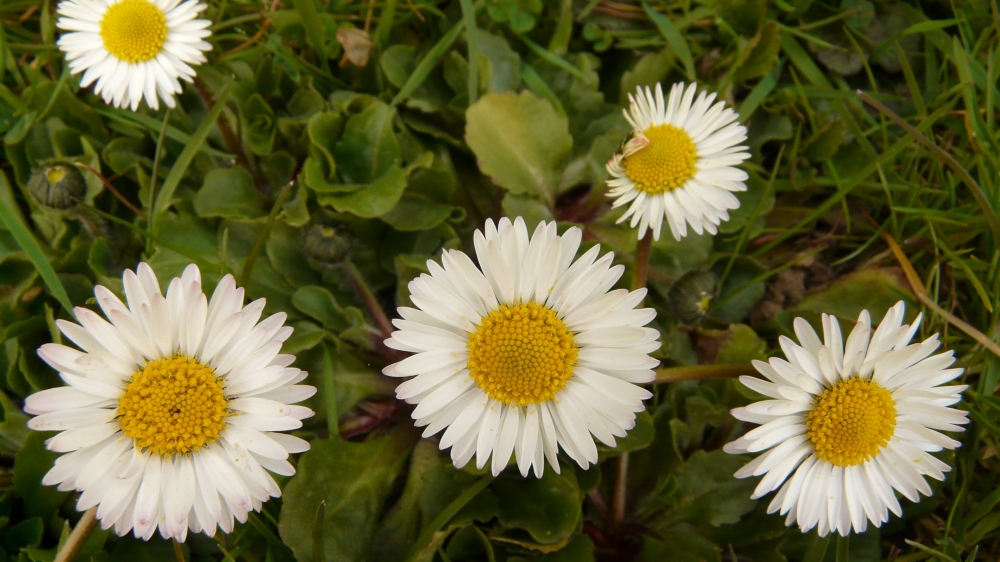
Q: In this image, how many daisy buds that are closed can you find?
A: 3